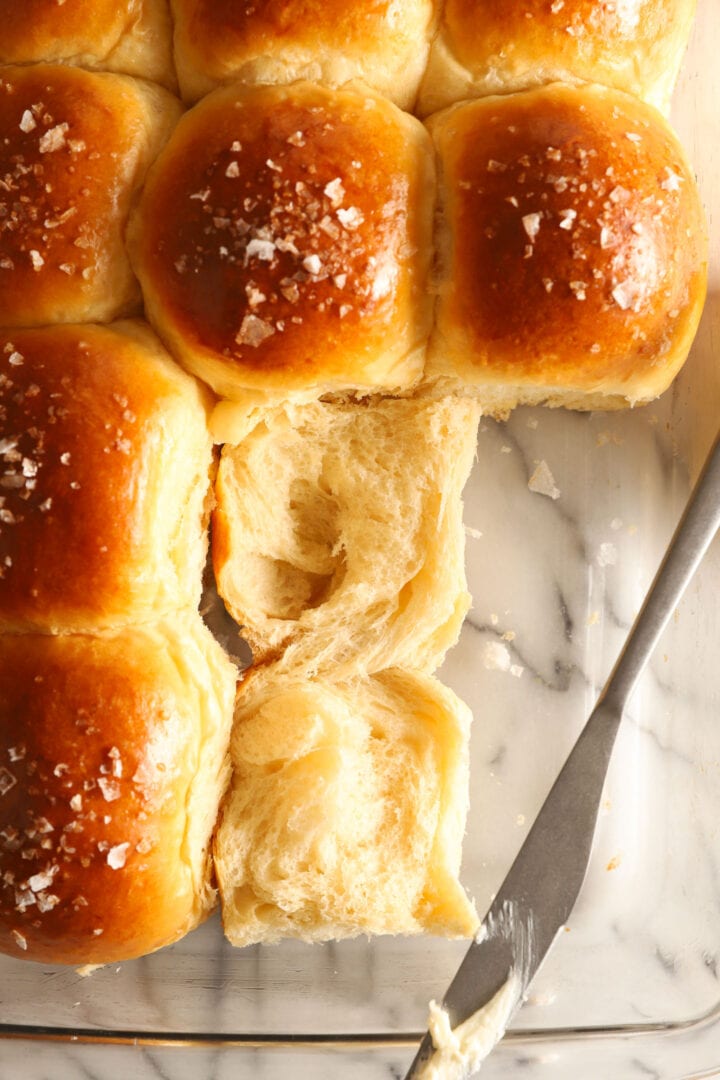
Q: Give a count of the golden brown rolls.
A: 8